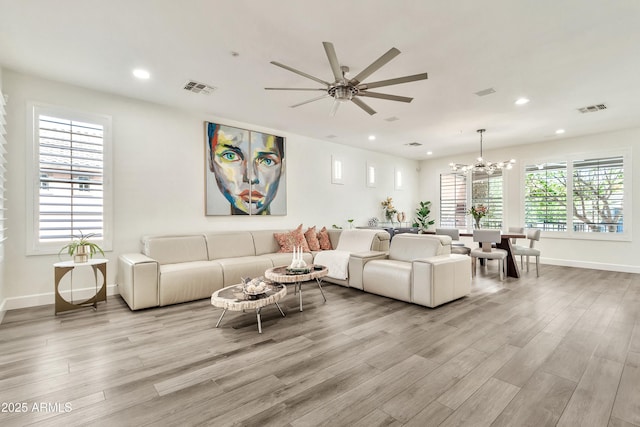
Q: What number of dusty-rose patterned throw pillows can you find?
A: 3